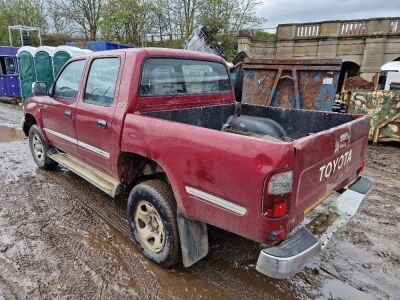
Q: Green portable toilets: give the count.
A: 3